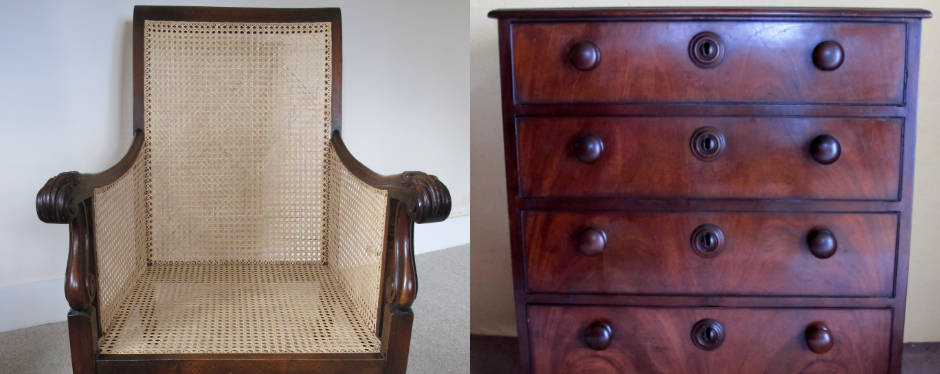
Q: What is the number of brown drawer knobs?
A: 8